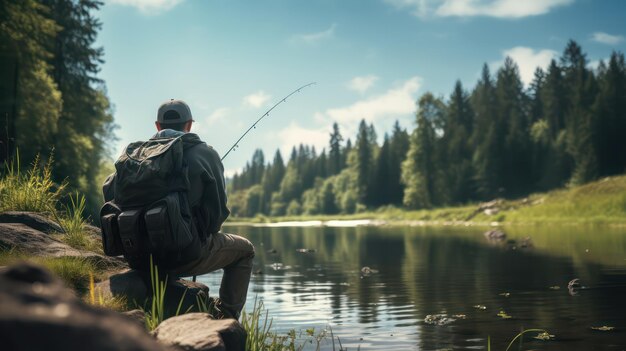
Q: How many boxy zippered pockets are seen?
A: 3